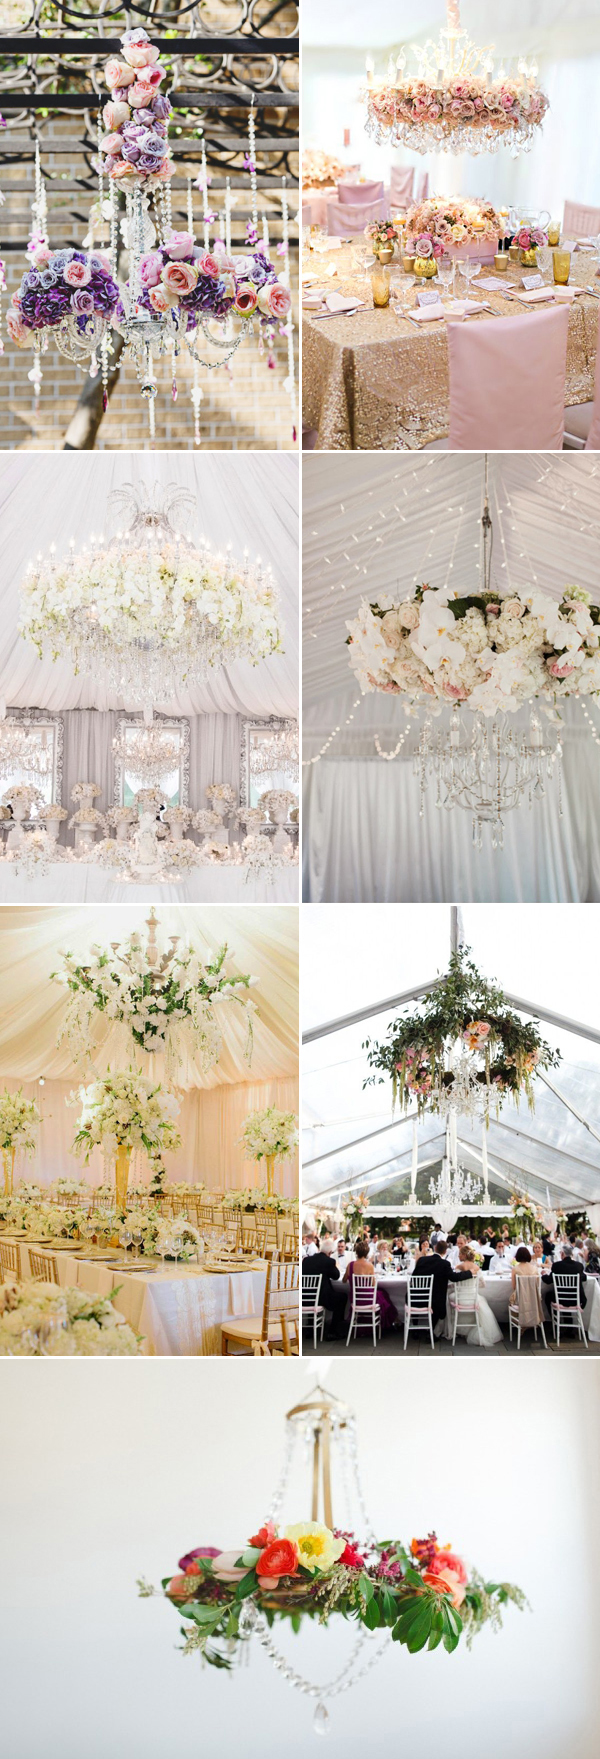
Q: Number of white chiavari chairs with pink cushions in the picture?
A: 6